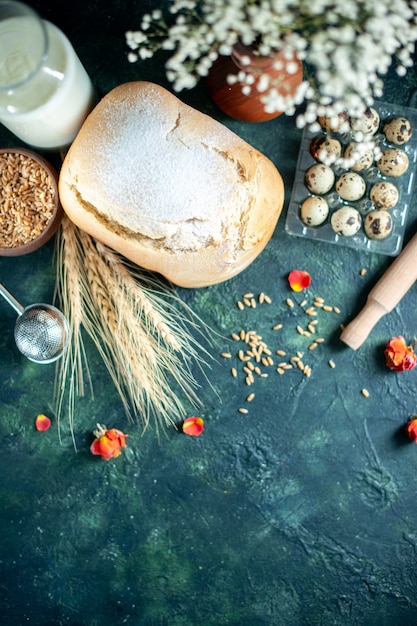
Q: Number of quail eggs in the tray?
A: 12